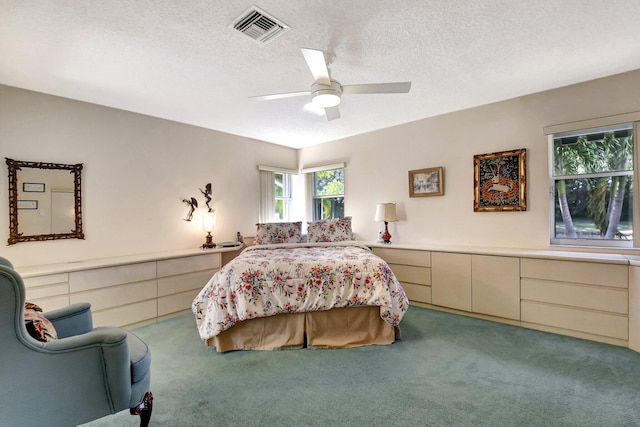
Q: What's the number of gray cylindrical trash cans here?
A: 0